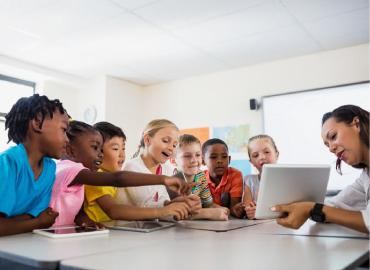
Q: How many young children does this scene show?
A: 7